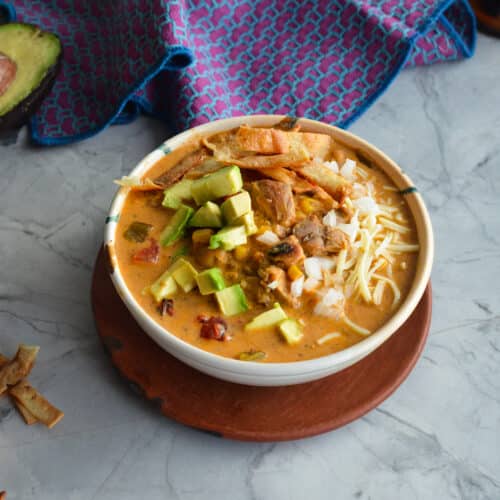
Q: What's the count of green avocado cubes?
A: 13